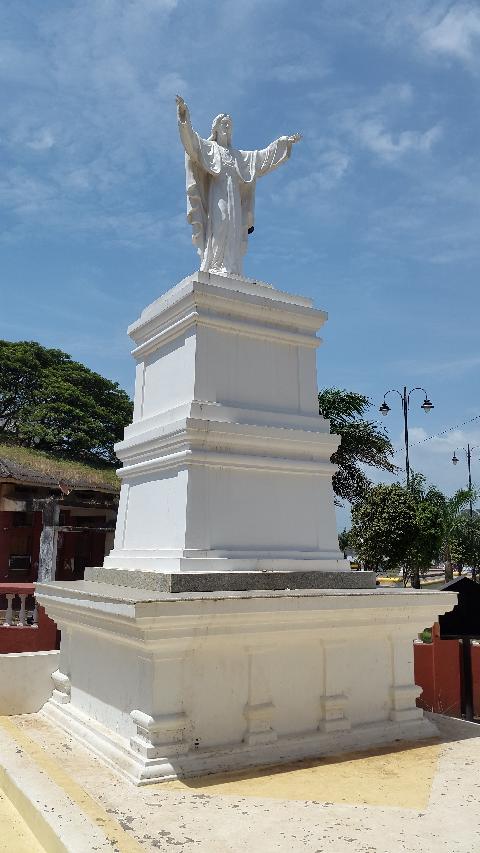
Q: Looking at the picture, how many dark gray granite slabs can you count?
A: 1